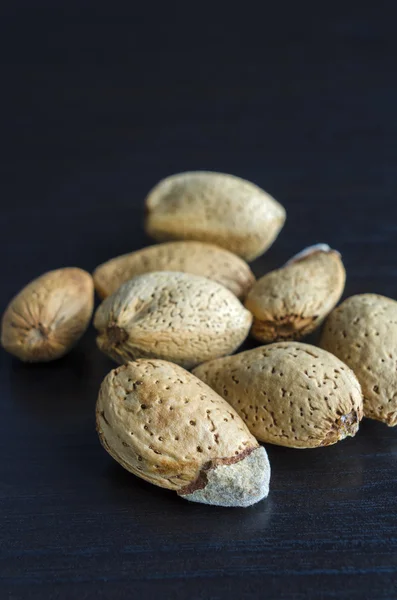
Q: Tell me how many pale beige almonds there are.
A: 8